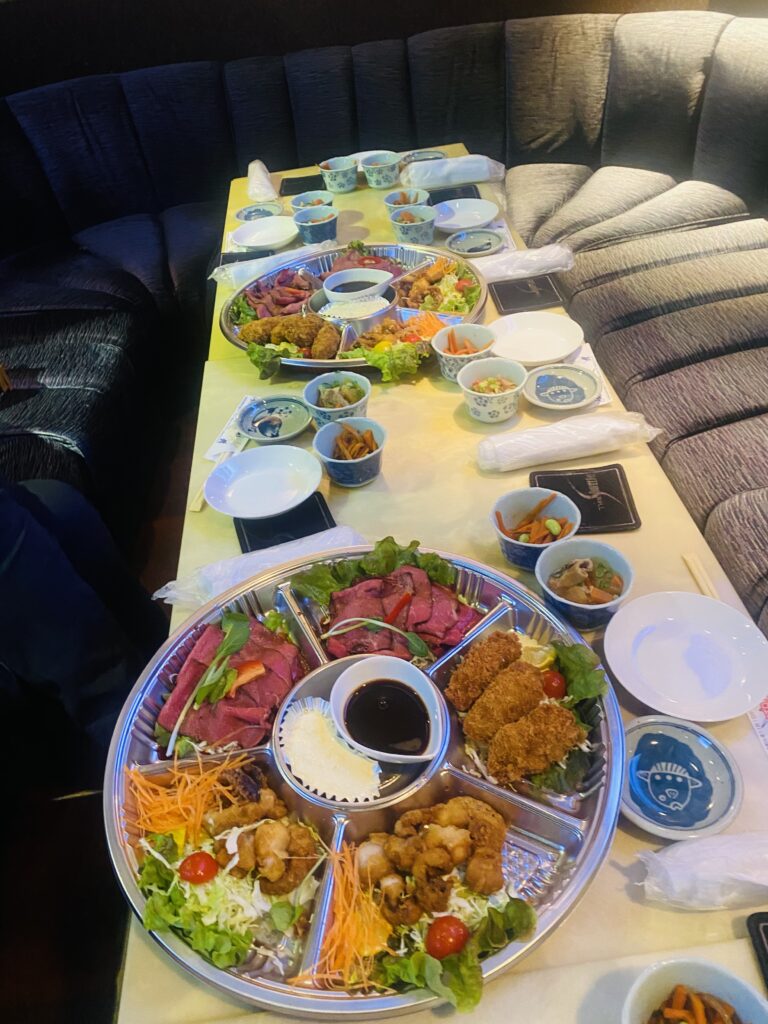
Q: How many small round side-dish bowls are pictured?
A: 13